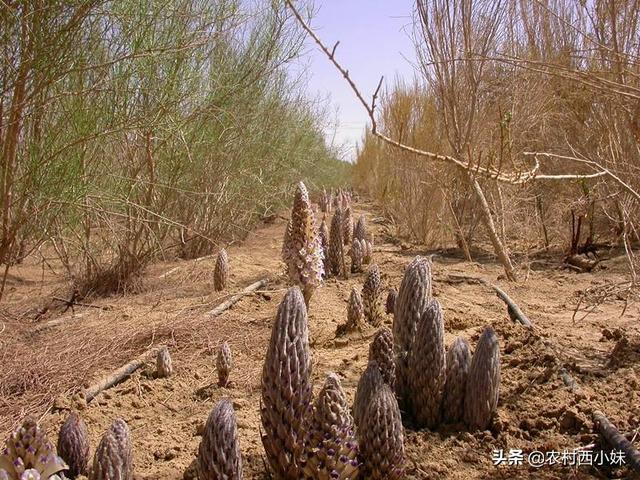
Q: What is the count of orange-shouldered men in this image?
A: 0